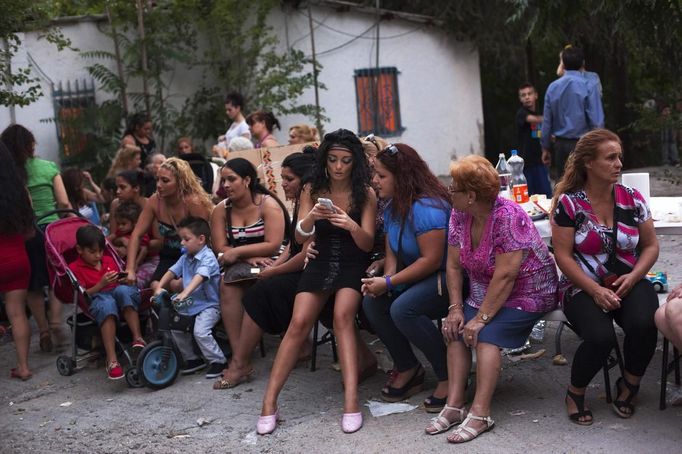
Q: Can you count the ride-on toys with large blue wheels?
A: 1